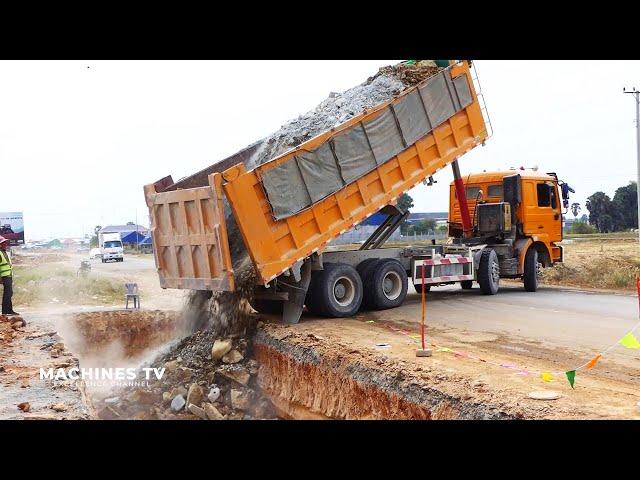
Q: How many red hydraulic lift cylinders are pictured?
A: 1